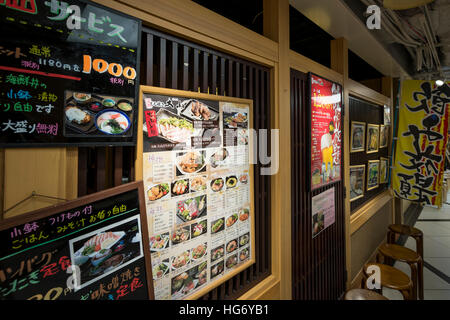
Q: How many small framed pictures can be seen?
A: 6